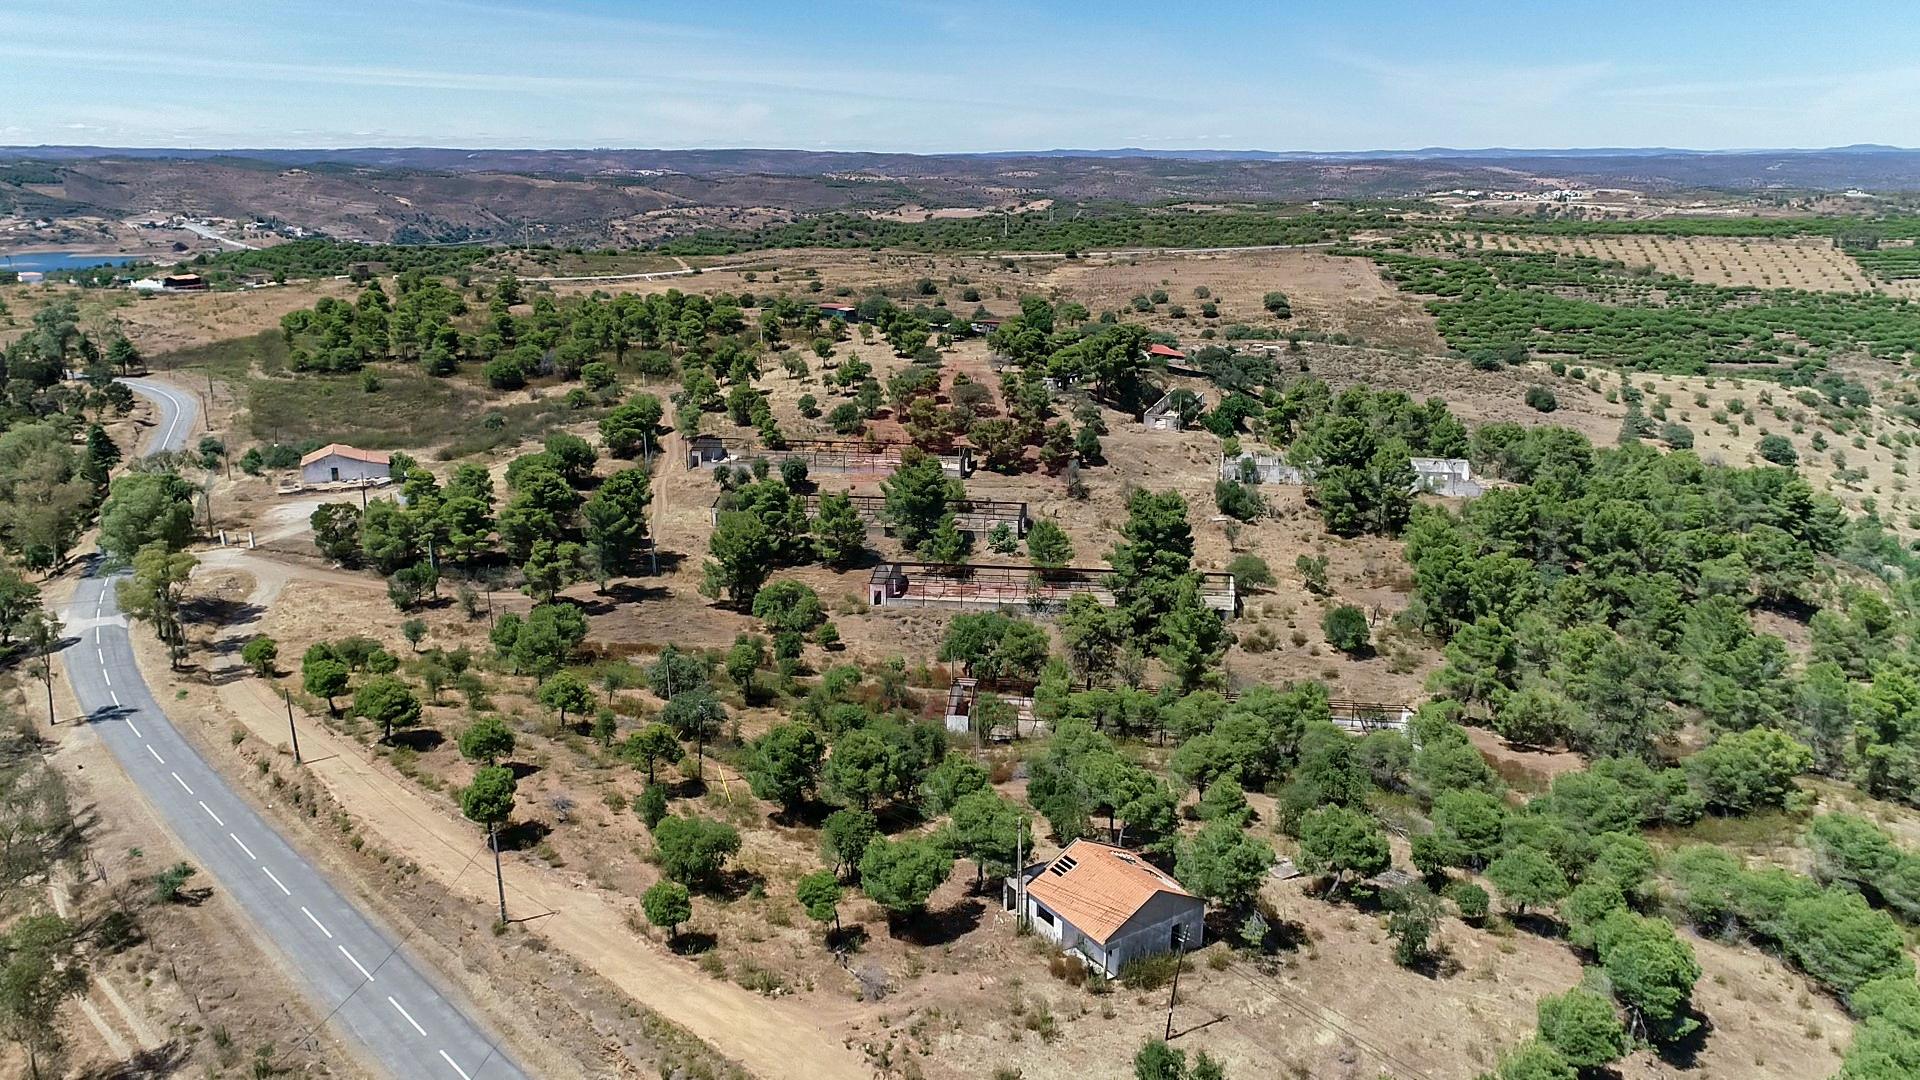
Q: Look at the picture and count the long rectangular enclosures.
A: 4